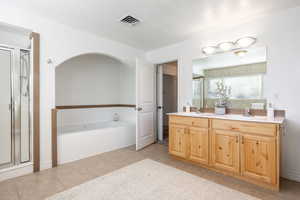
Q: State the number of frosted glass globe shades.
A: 3